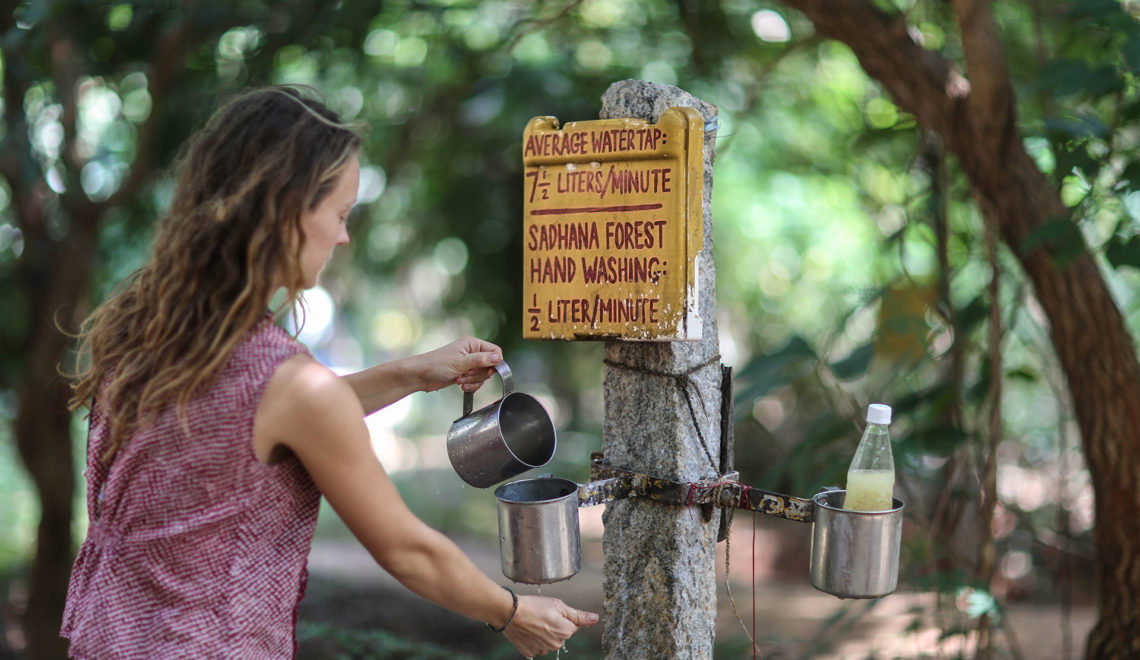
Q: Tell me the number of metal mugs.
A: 3